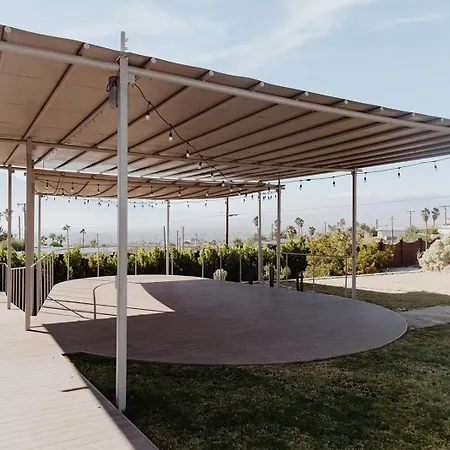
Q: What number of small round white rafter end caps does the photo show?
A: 10